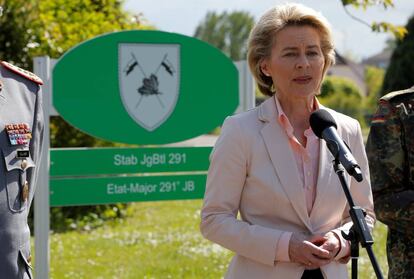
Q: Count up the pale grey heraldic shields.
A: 1